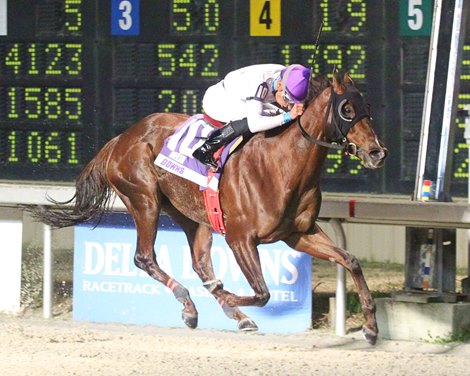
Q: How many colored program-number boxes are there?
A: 3